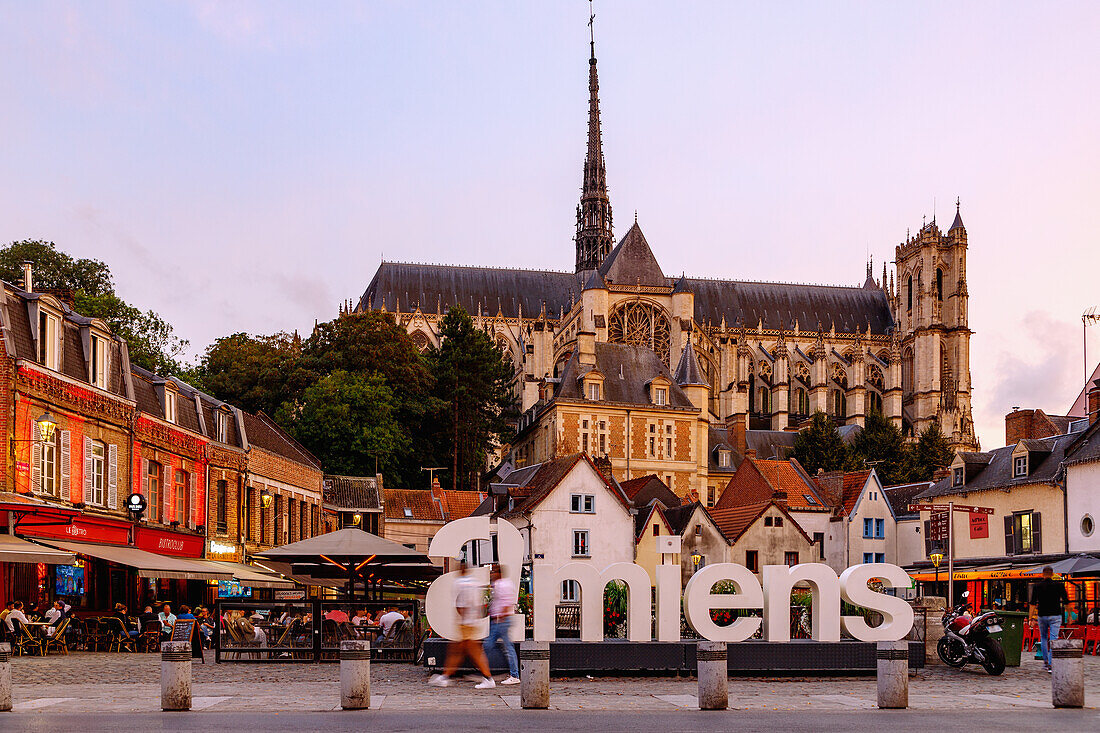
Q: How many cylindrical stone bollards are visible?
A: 7